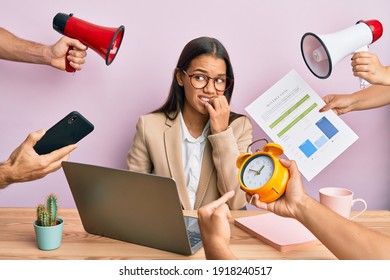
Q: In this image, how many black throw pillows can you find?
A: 0